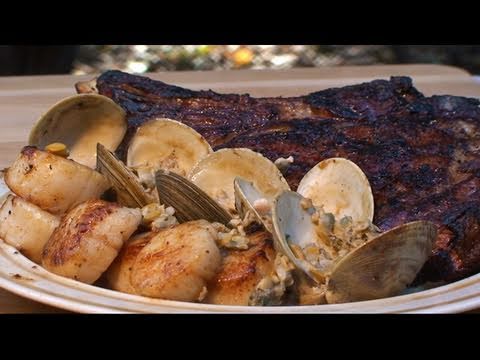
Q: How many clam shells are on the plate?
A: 9